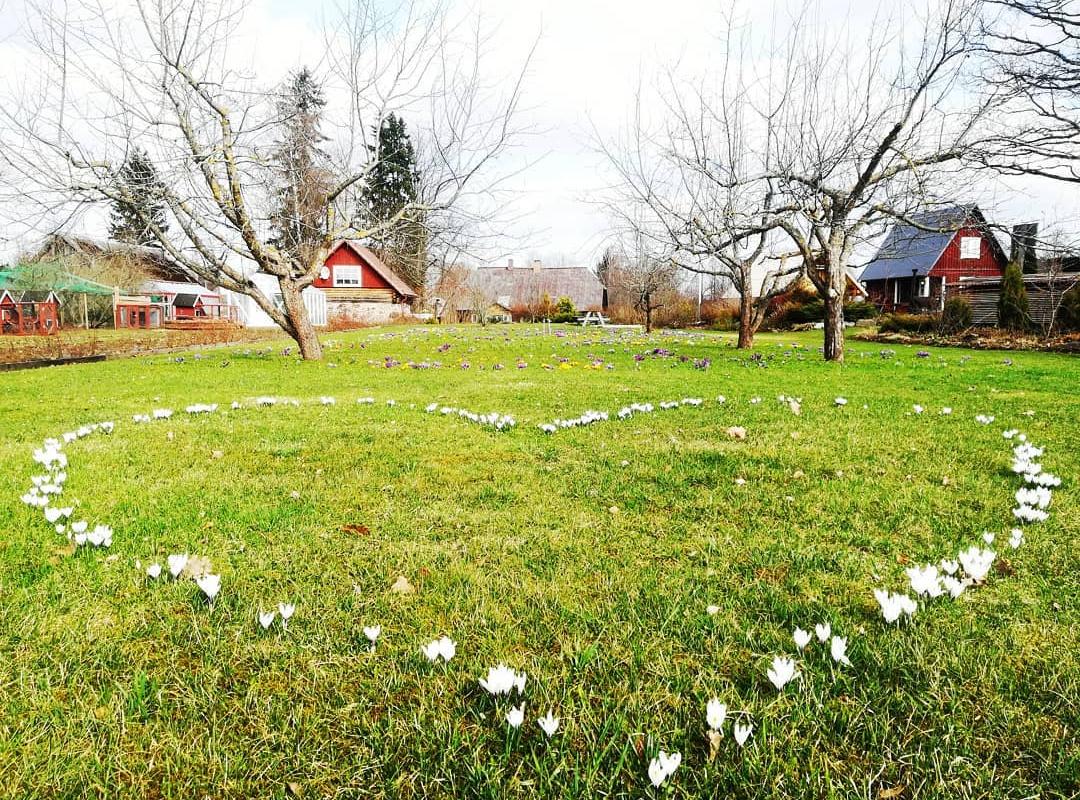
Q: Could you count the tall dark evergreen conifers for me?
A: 3